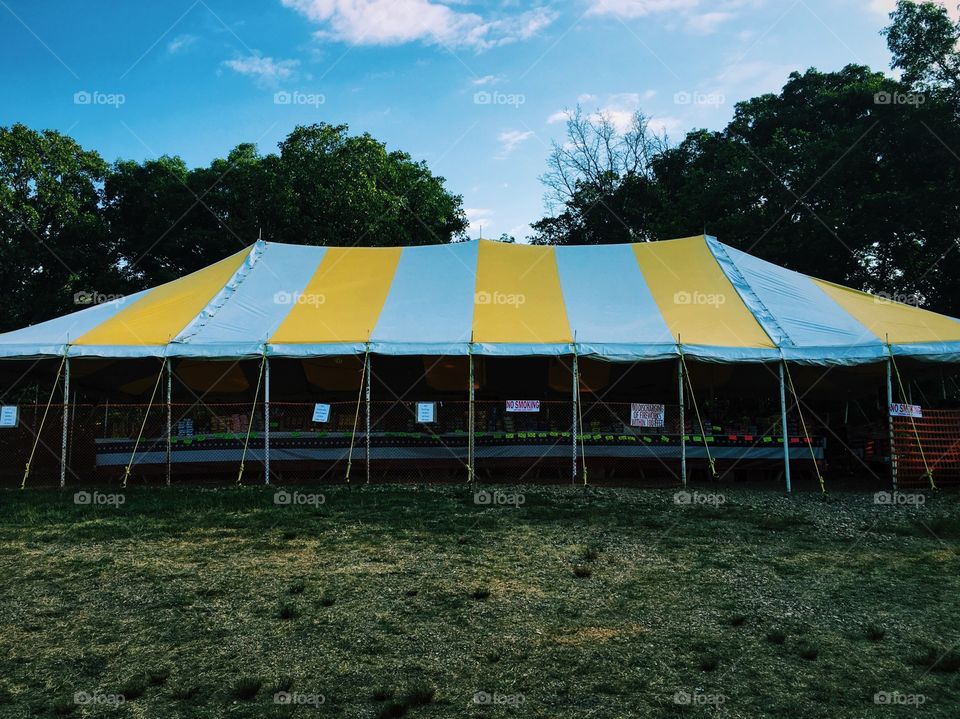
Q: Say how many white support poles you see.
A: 9